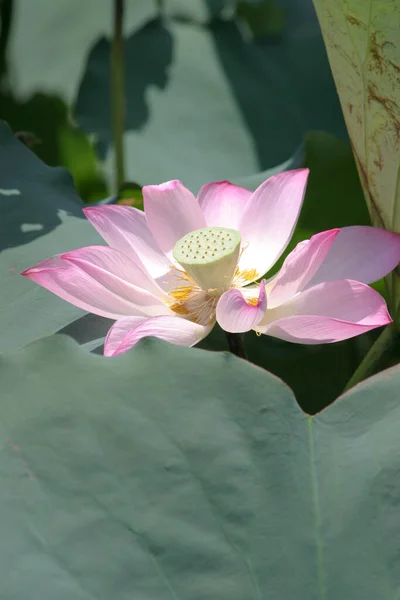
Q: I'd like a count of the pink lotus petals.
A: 11